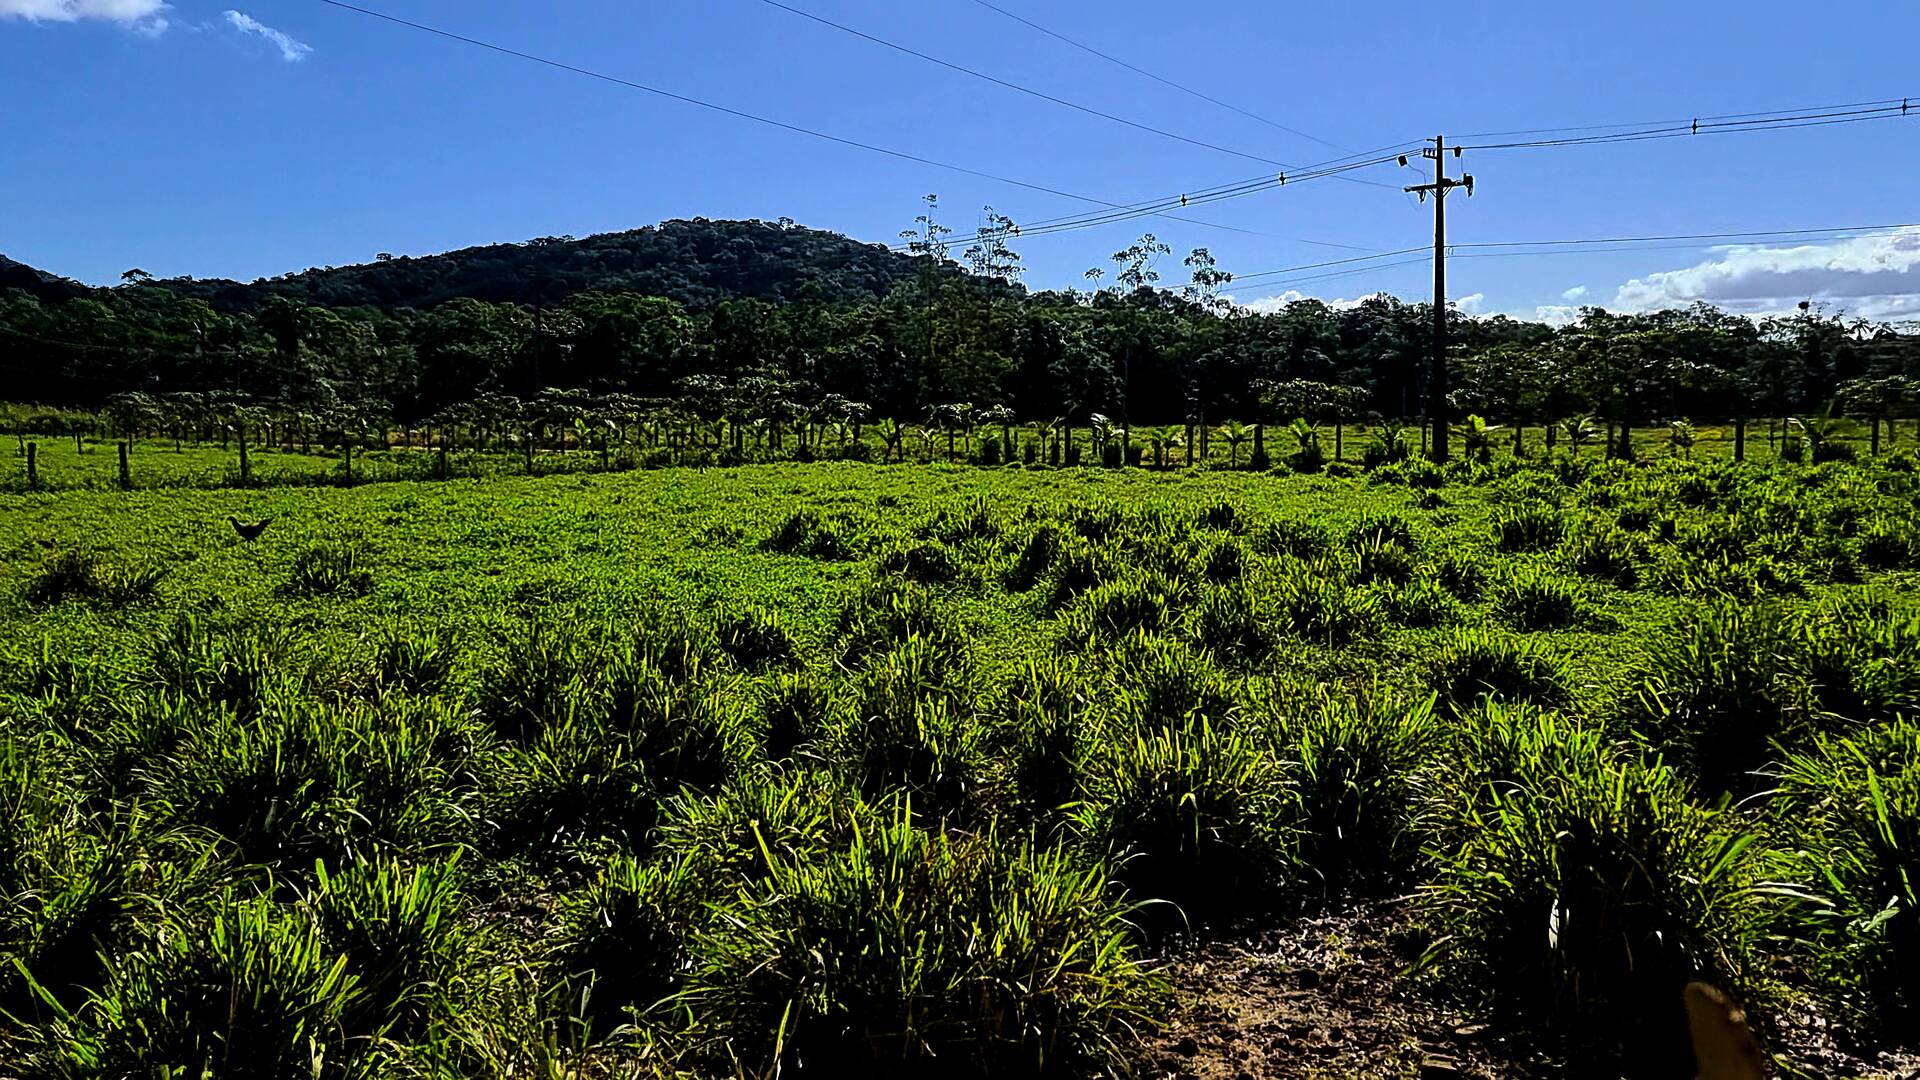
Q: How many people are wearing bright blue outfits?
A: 0